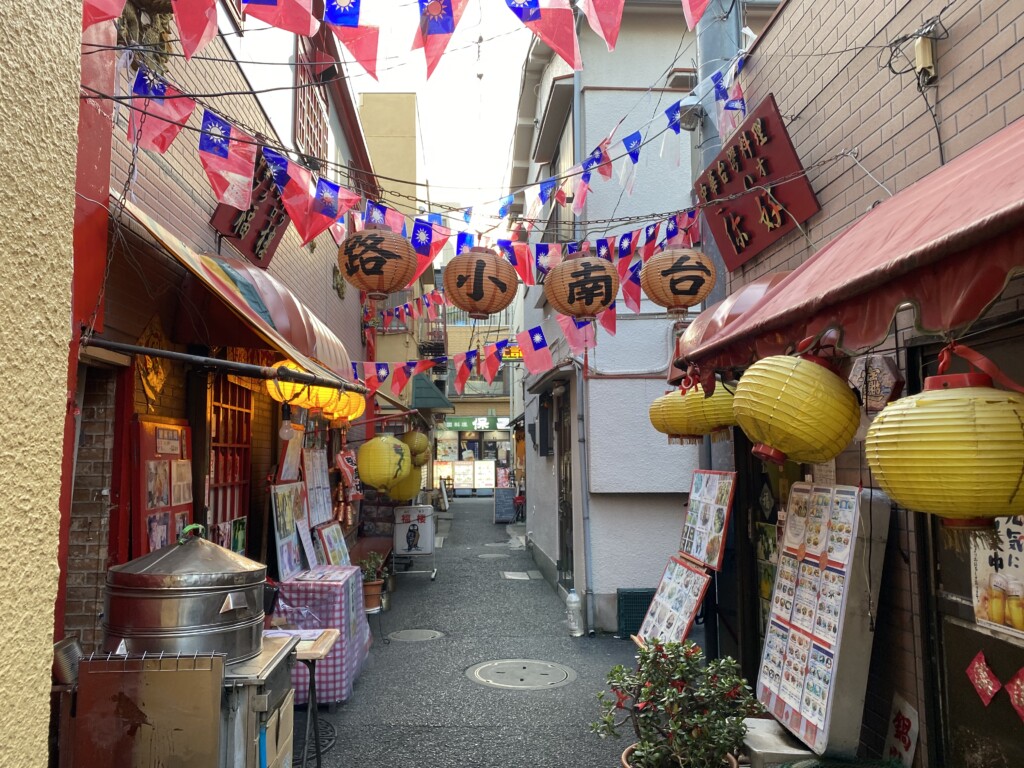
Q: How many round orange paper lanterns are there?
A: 4